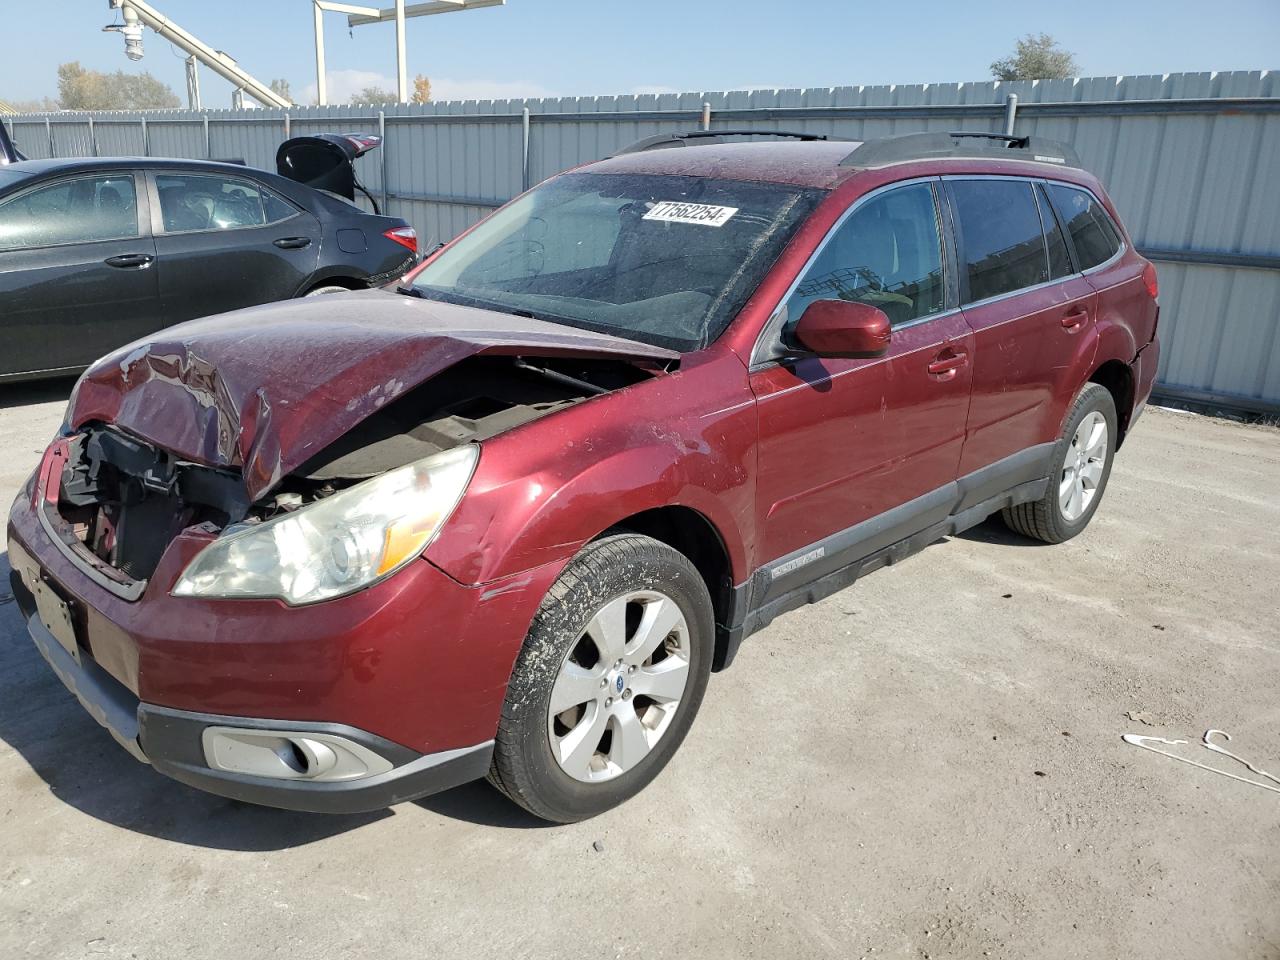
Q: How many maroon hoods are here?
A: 1